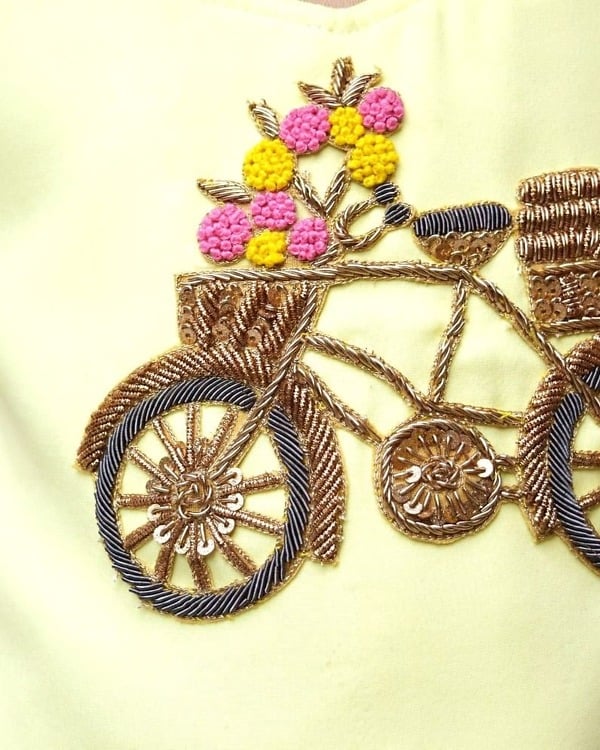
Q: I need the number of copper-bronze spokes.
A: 13